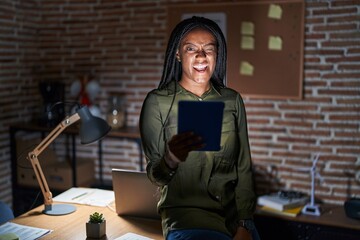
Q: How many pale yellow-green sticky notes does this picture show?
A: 5